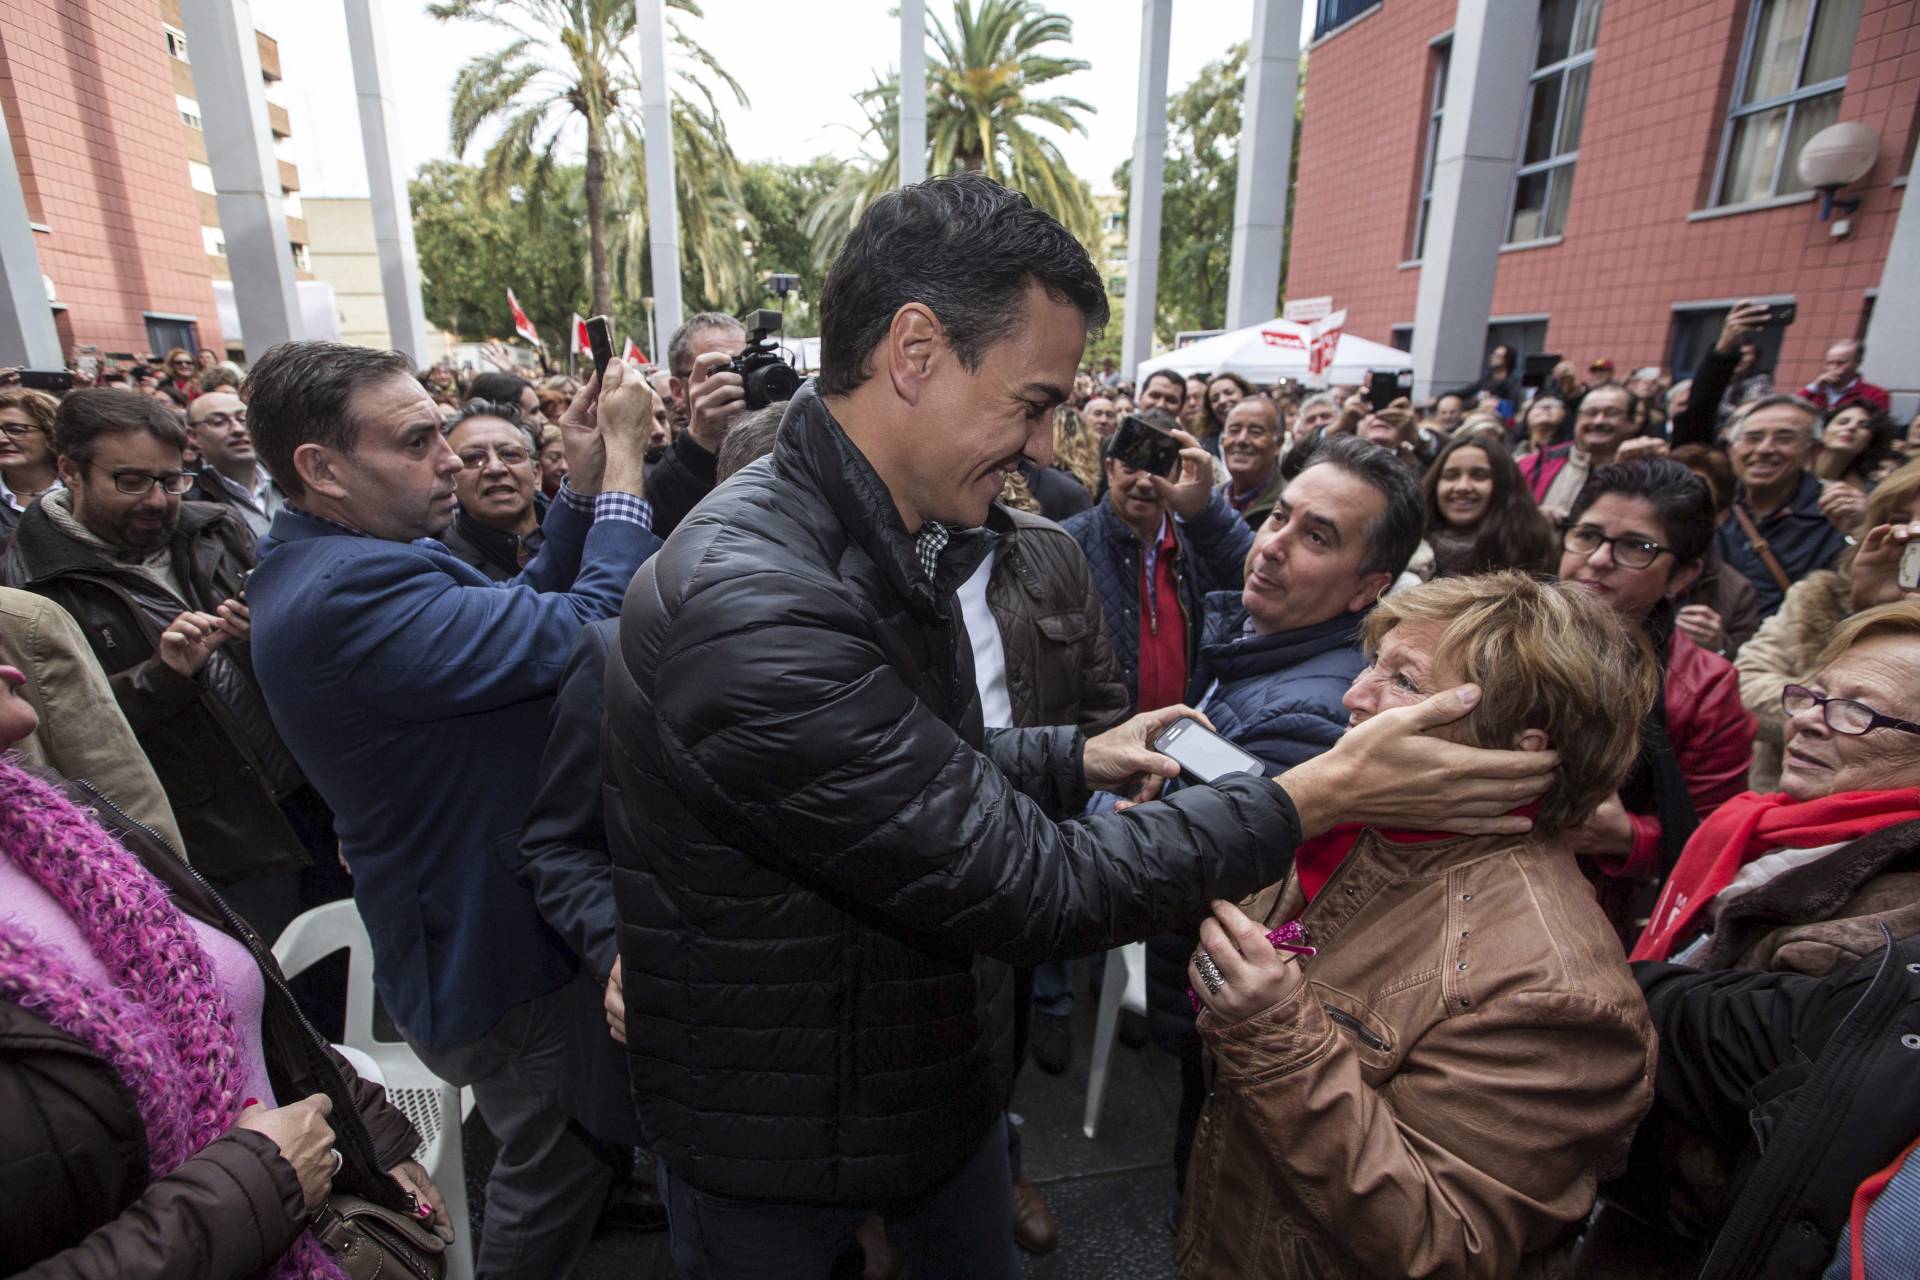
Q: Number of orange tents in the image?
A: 0